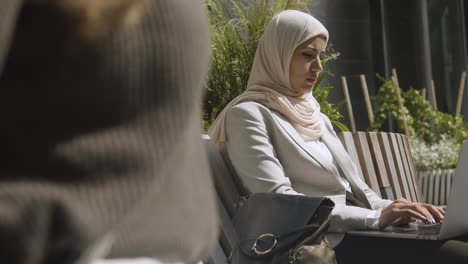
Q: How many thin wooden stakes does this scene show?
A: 6